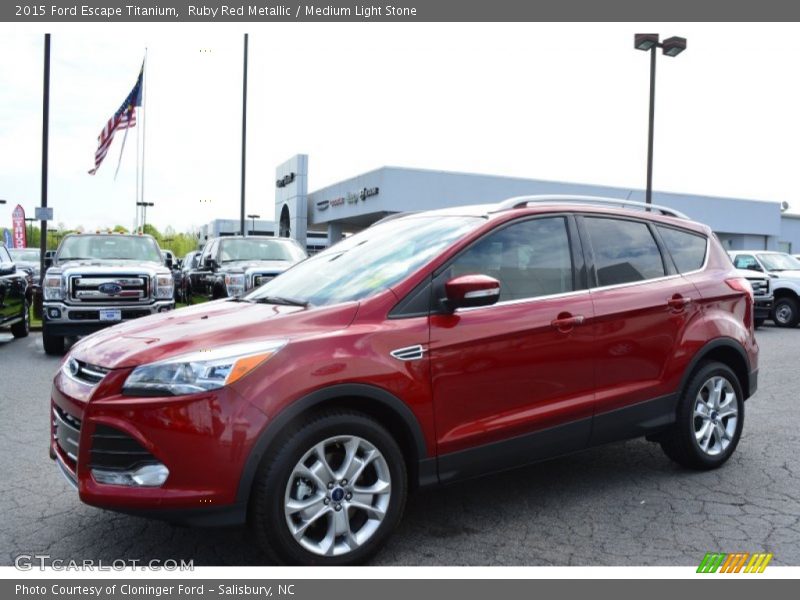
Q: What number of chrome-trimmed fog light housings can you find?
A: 1